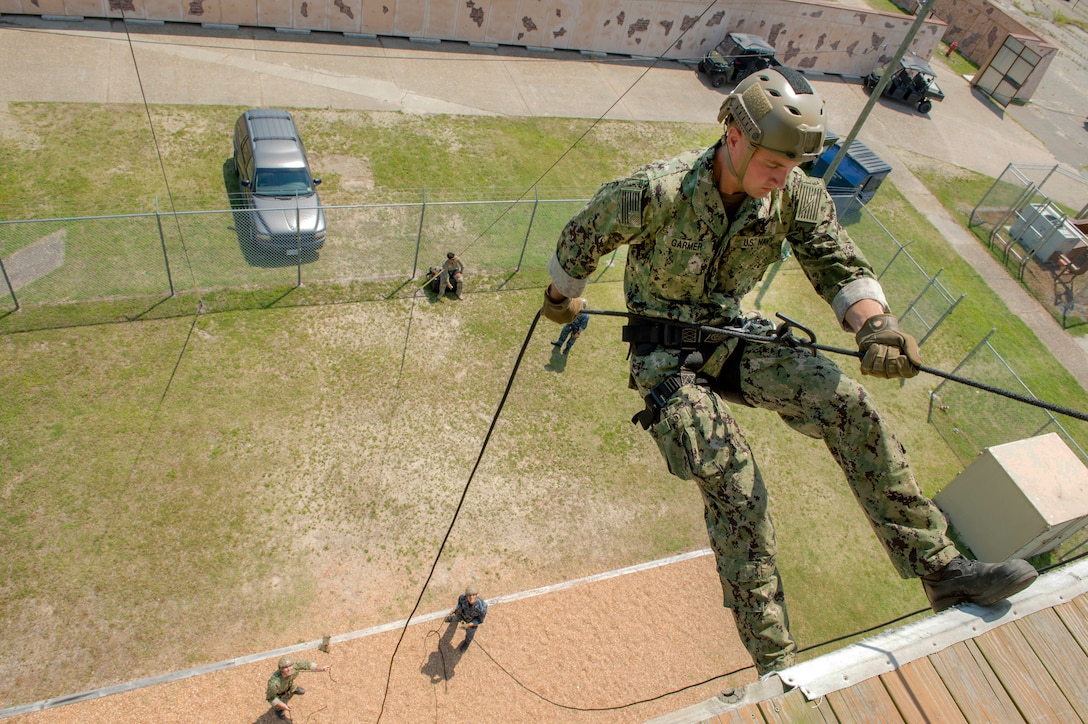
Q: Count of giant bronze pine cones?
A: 0